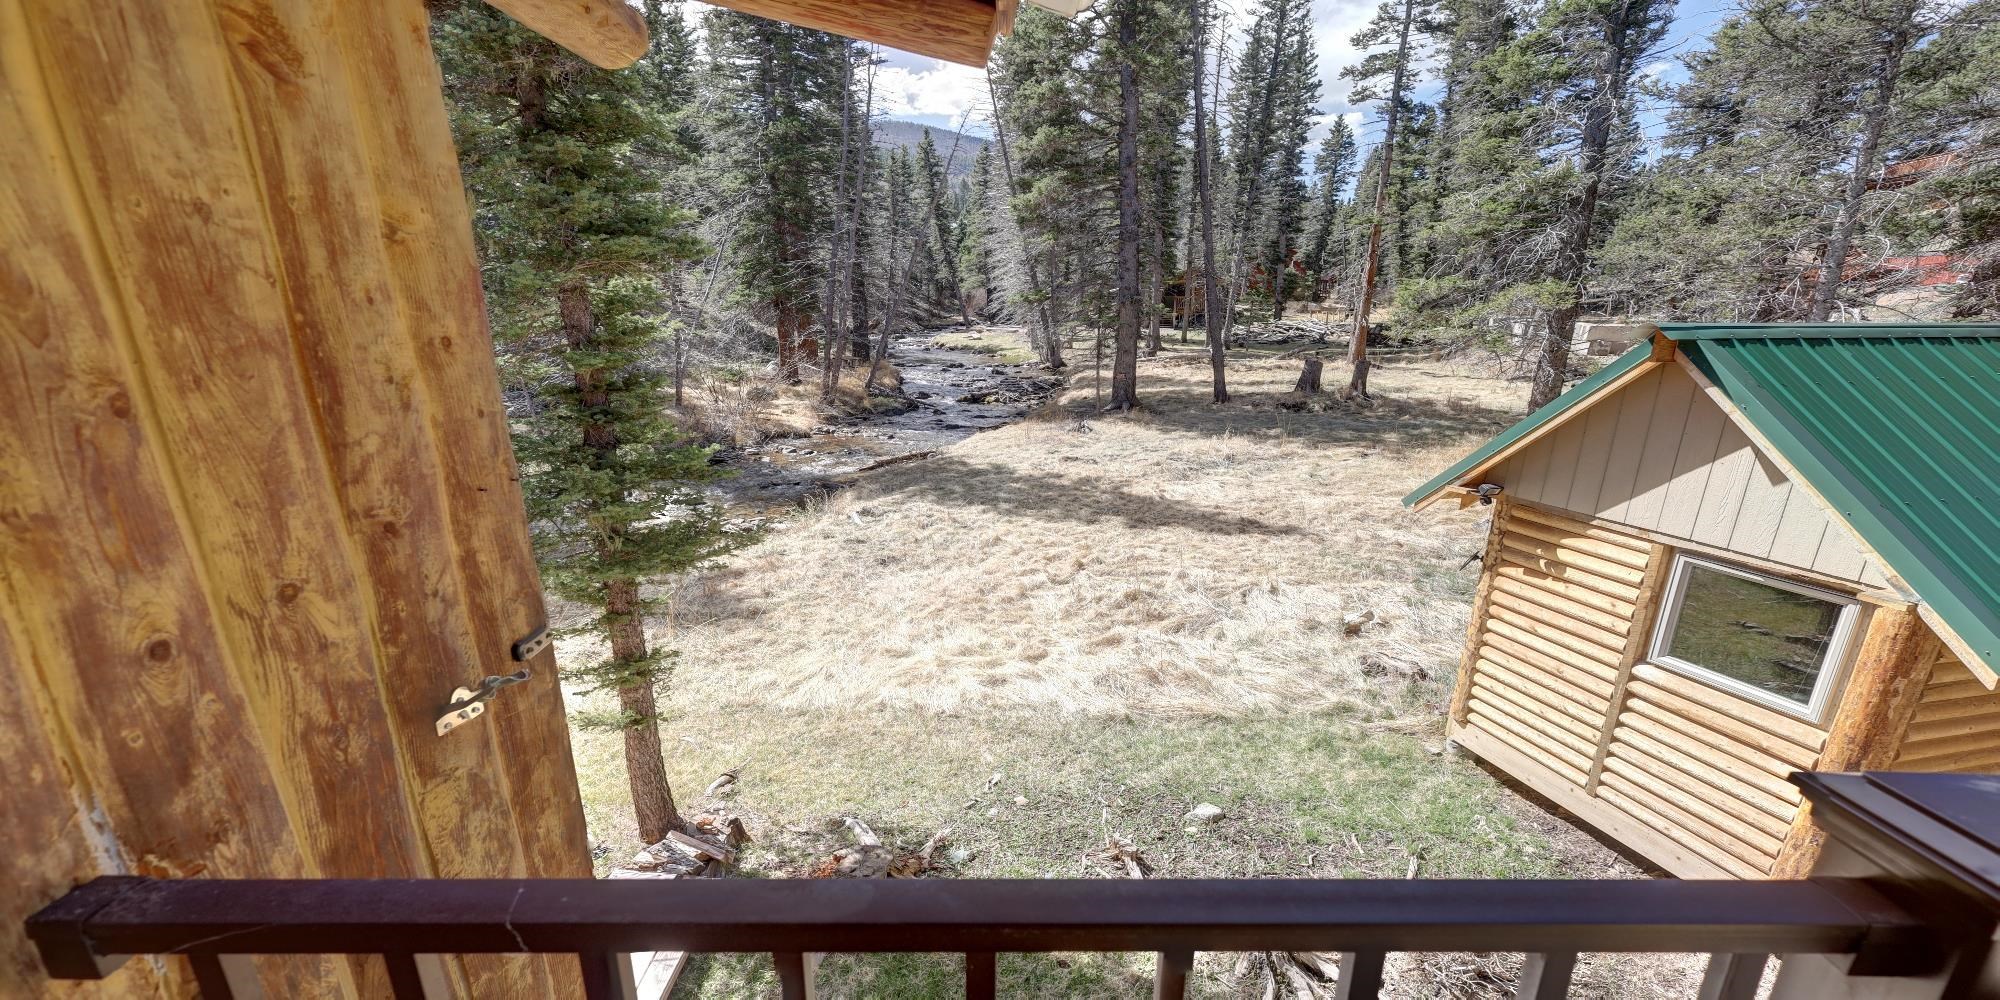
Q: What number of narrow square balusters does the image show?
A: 9